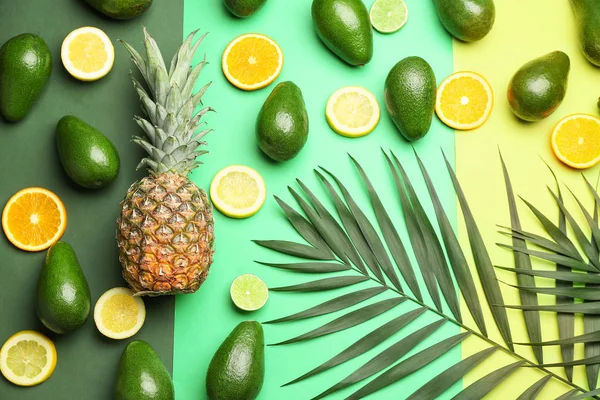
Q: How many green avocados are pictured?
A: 13